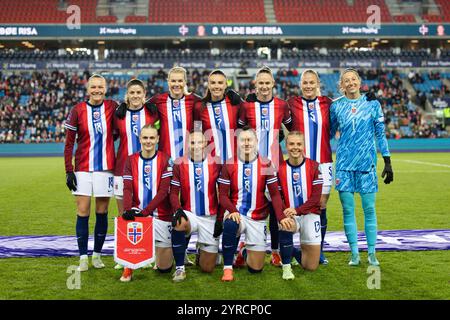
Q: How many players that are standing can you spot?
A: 7